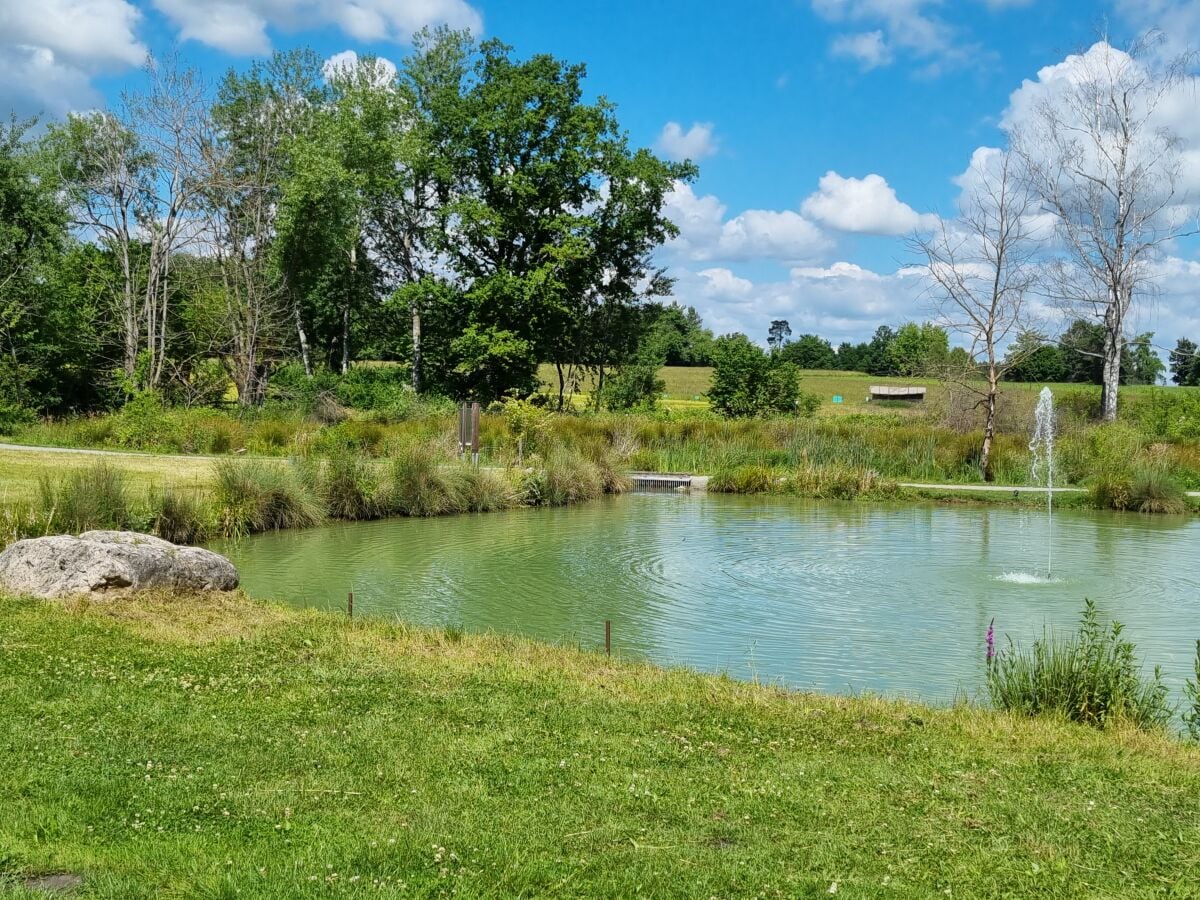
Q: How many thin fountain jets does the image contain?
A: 1